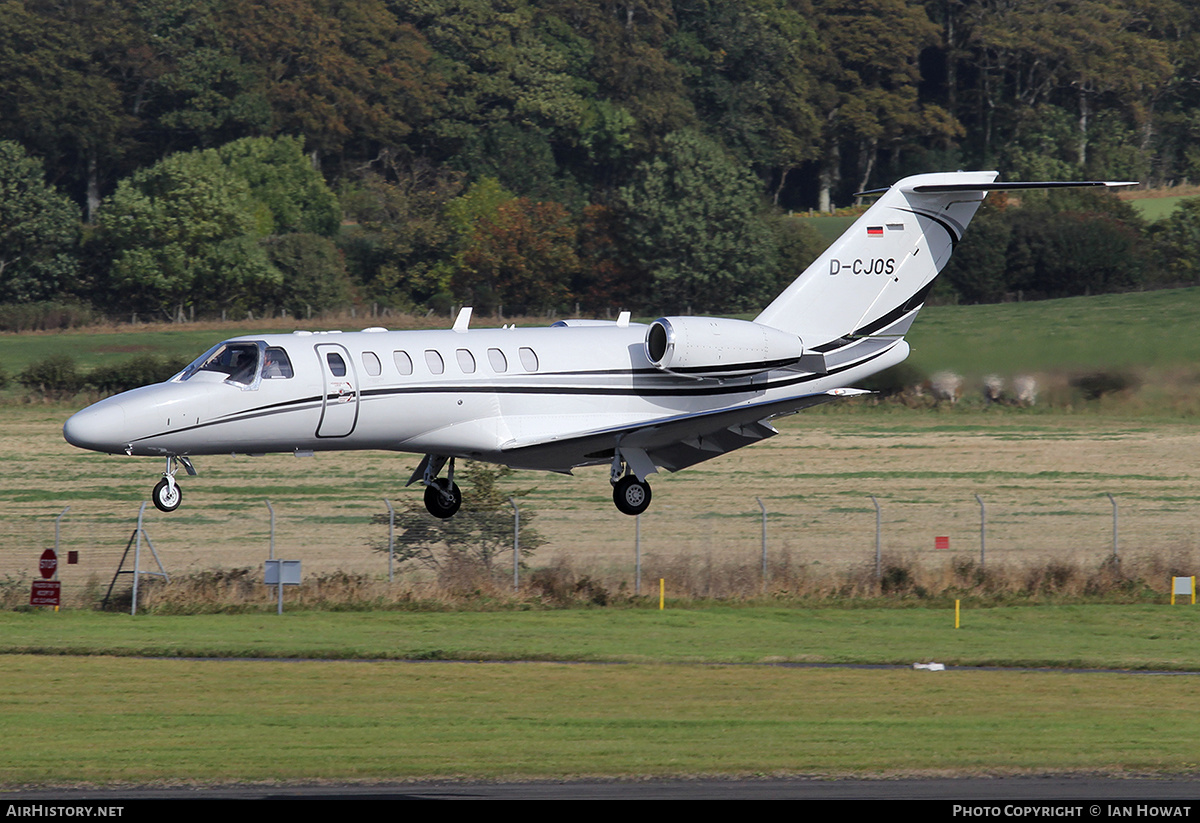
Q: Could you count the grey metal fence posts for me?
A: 10